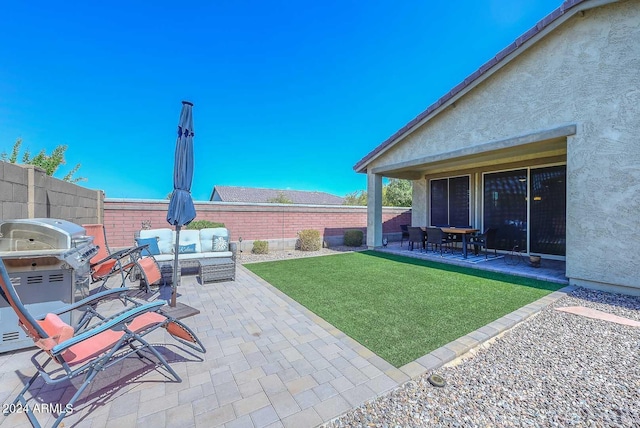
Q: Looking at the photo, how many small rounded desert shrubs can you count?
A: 3